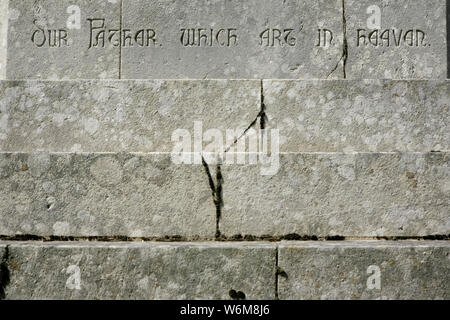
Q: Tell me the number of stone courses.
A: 4